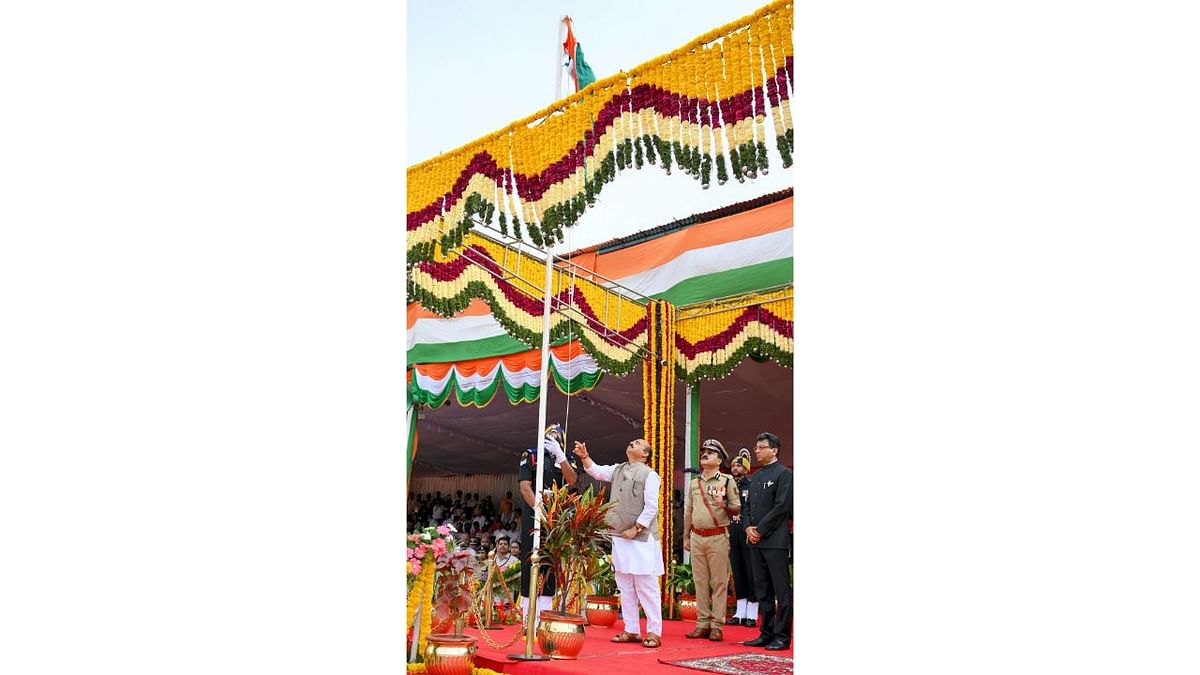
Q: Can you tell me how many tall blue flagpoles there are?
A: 0